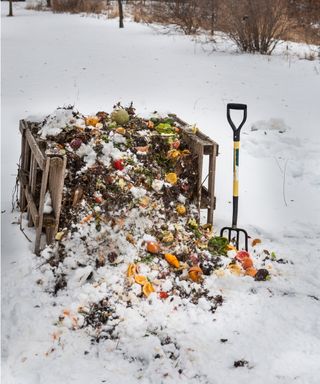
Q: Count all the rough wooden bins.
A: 1